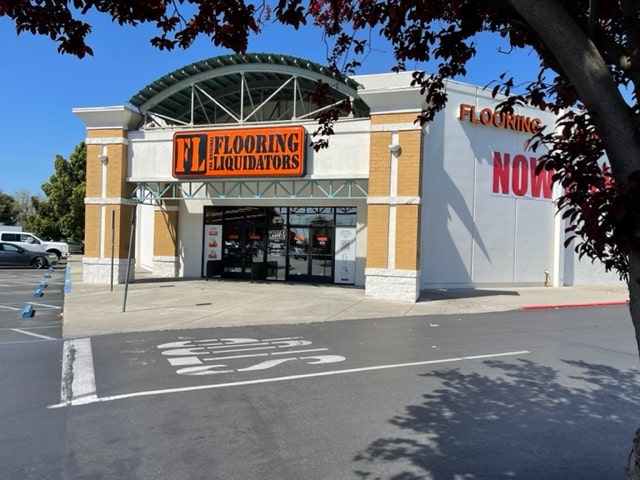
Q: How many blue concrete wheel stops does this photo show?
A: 5